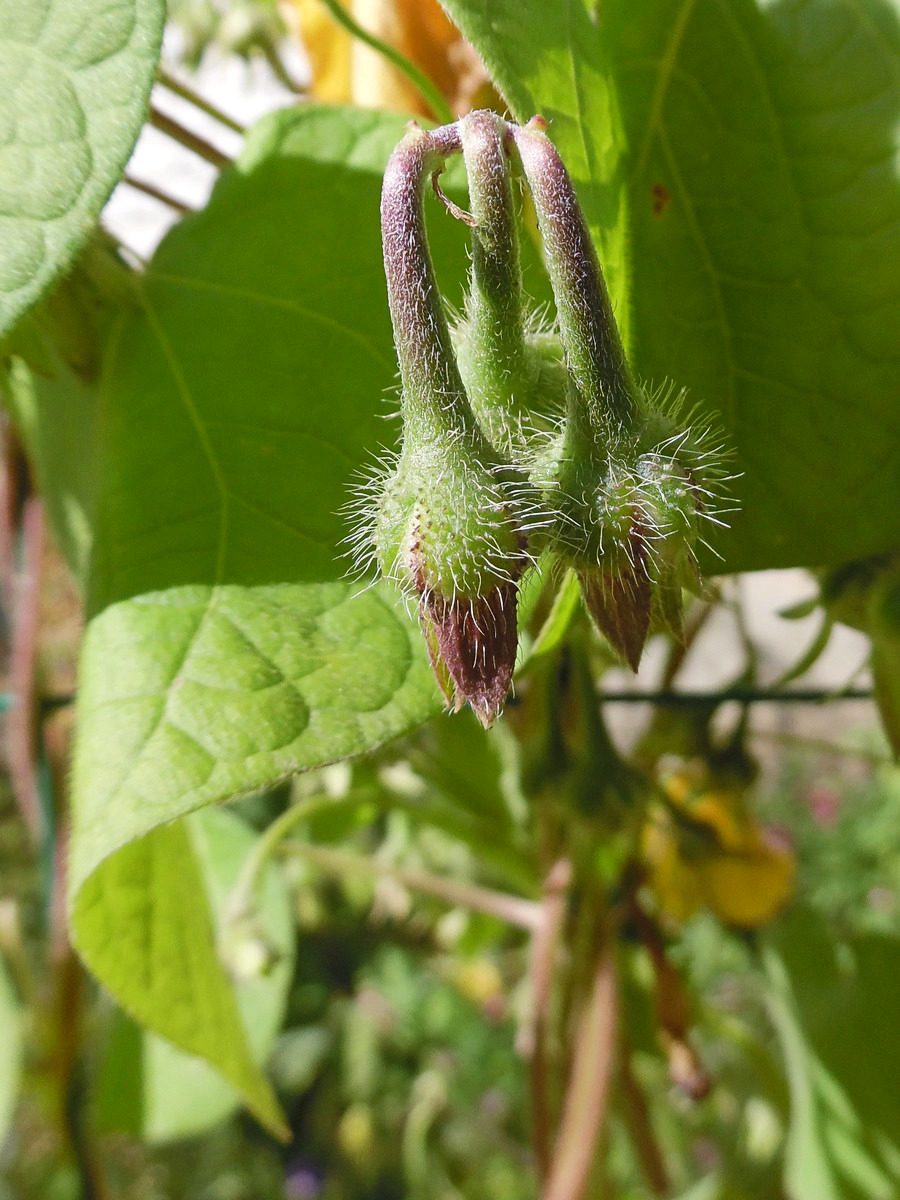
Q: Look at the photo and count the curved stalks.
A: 3